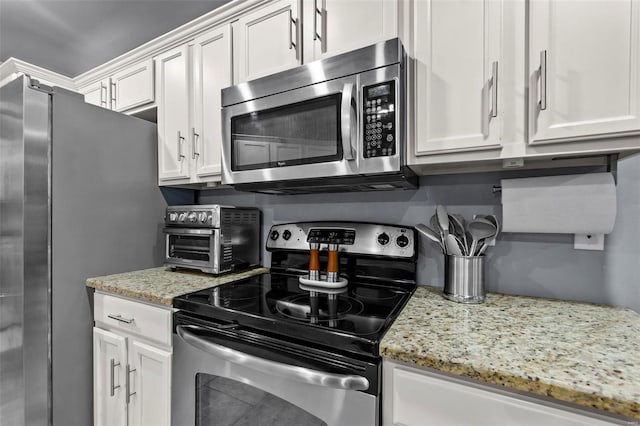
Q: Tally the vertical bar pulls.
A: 10